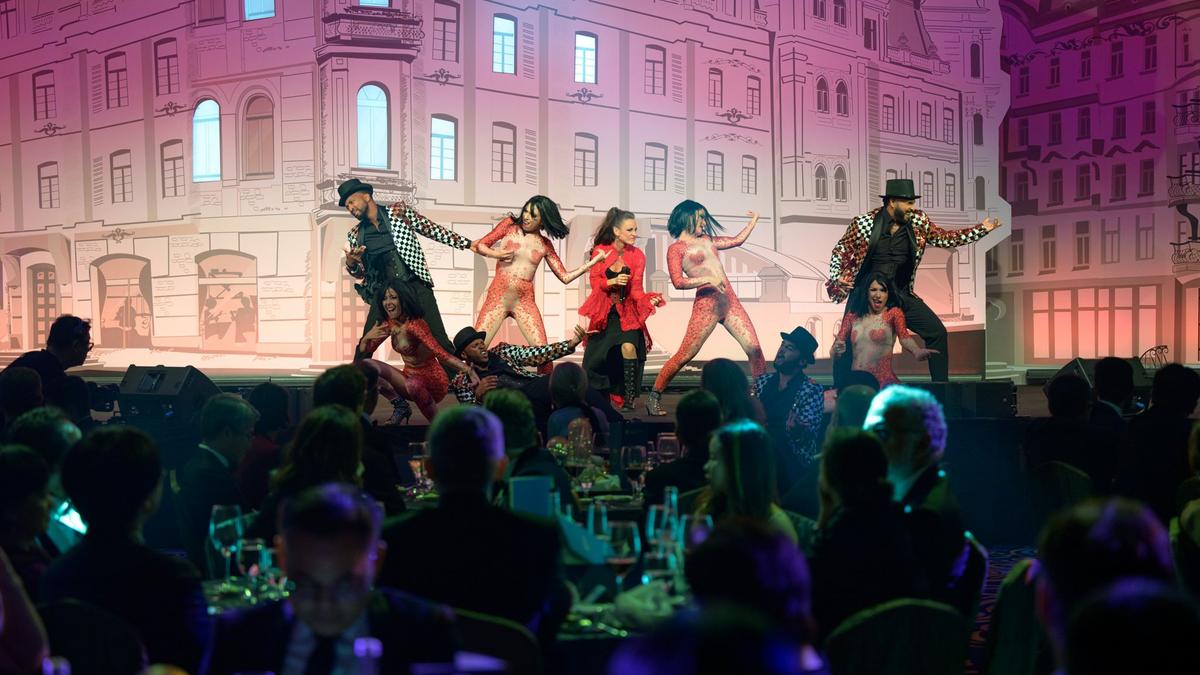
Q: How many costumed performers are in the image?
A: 9